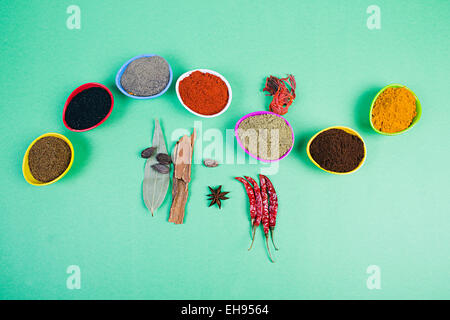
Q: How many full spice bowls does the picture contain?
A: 7